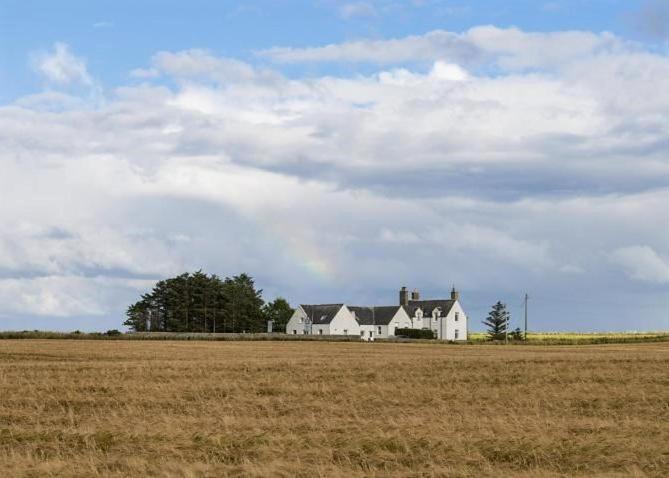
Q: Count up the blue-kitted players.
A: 0